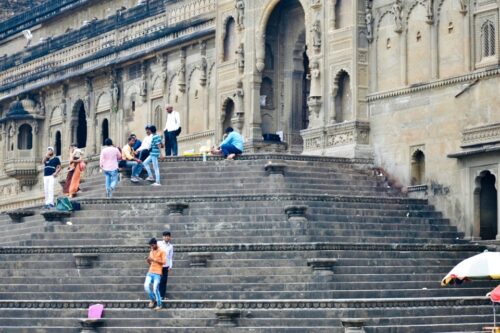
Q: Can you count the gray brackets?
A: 11